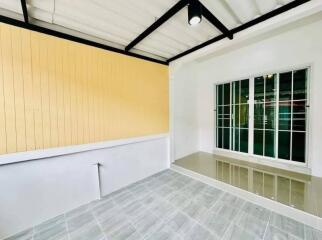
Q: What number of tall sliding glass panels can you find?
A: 4